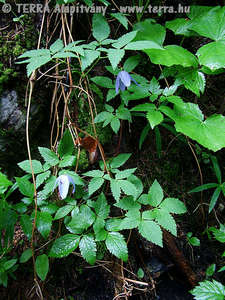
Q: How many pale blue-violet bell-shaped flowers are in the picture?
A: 2